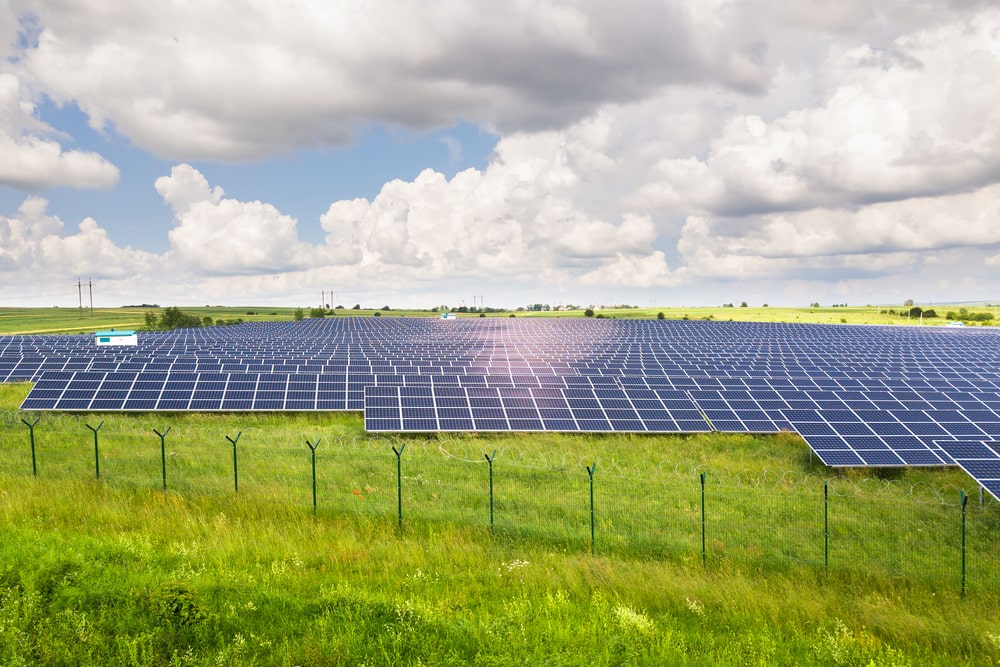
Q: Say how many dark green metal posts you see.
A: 11